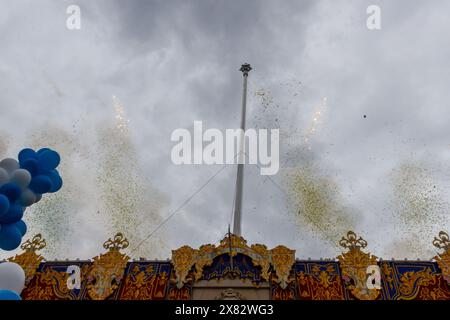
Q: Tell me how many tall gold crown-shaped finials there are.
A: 4